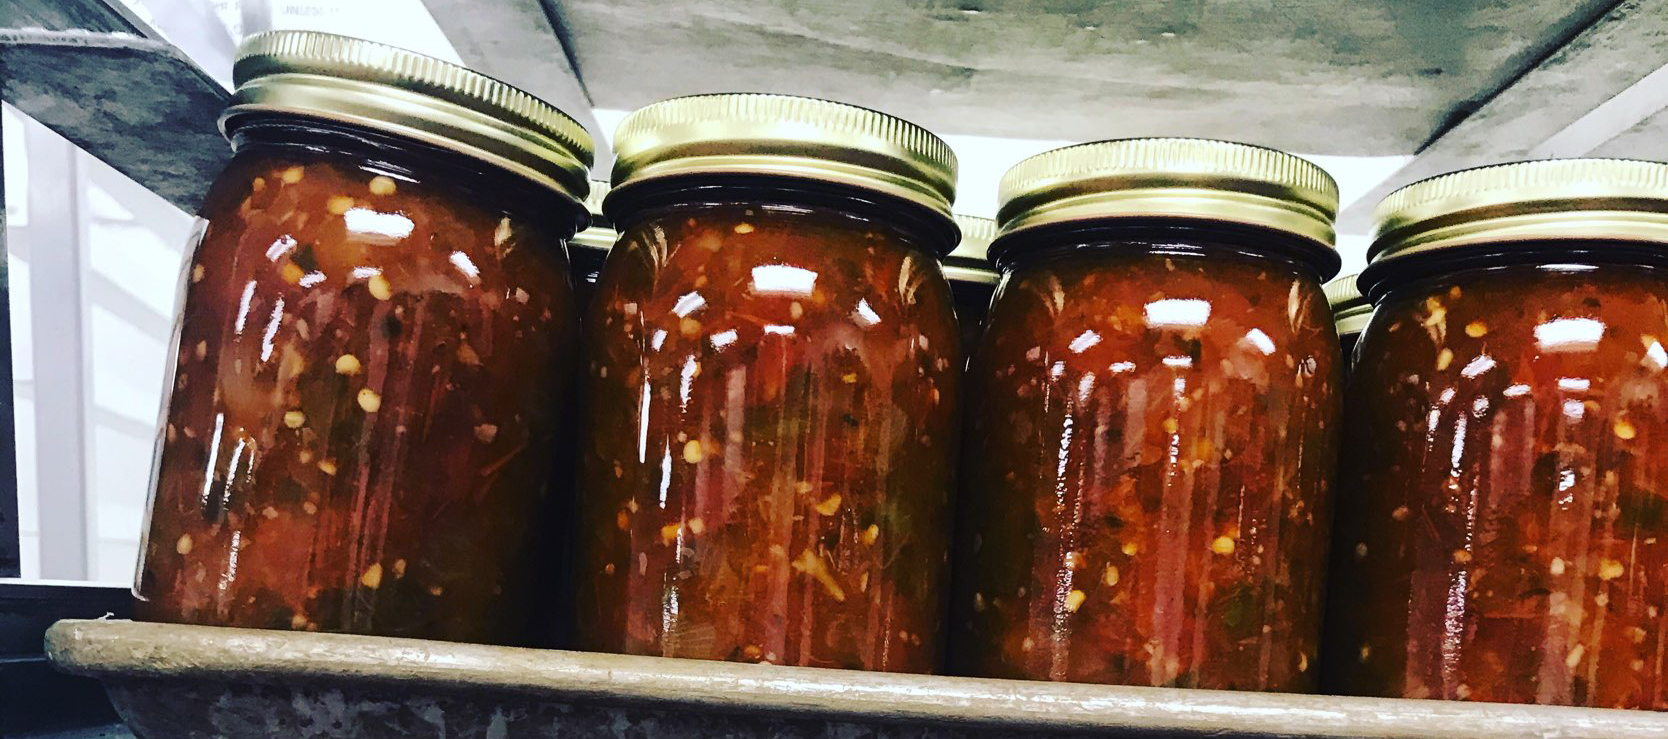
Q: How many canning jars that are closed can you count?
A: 7